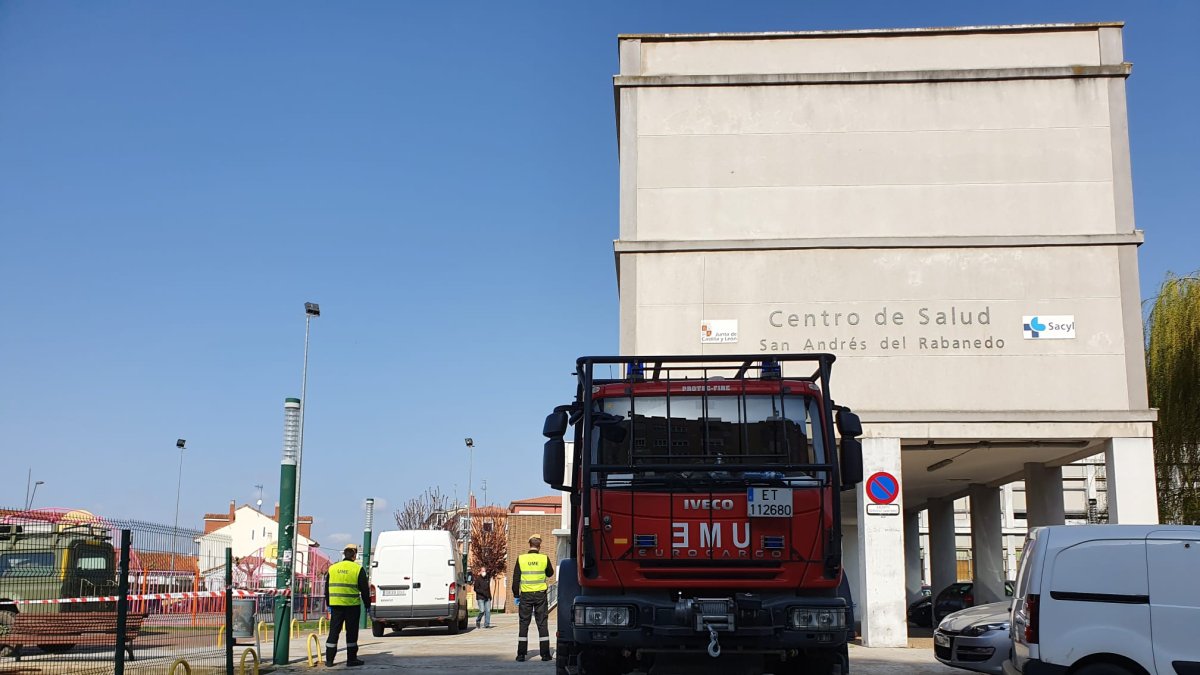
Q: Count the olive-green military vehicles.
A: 1